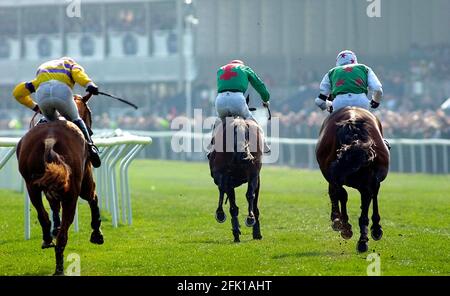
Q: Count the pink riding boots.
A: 0